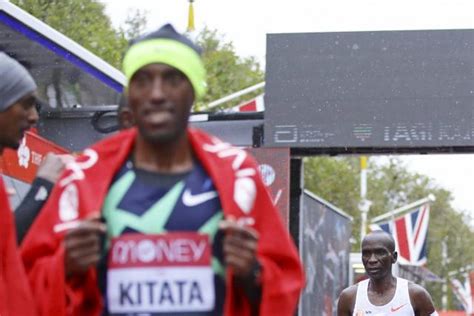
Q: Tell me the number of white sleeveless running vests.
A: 1